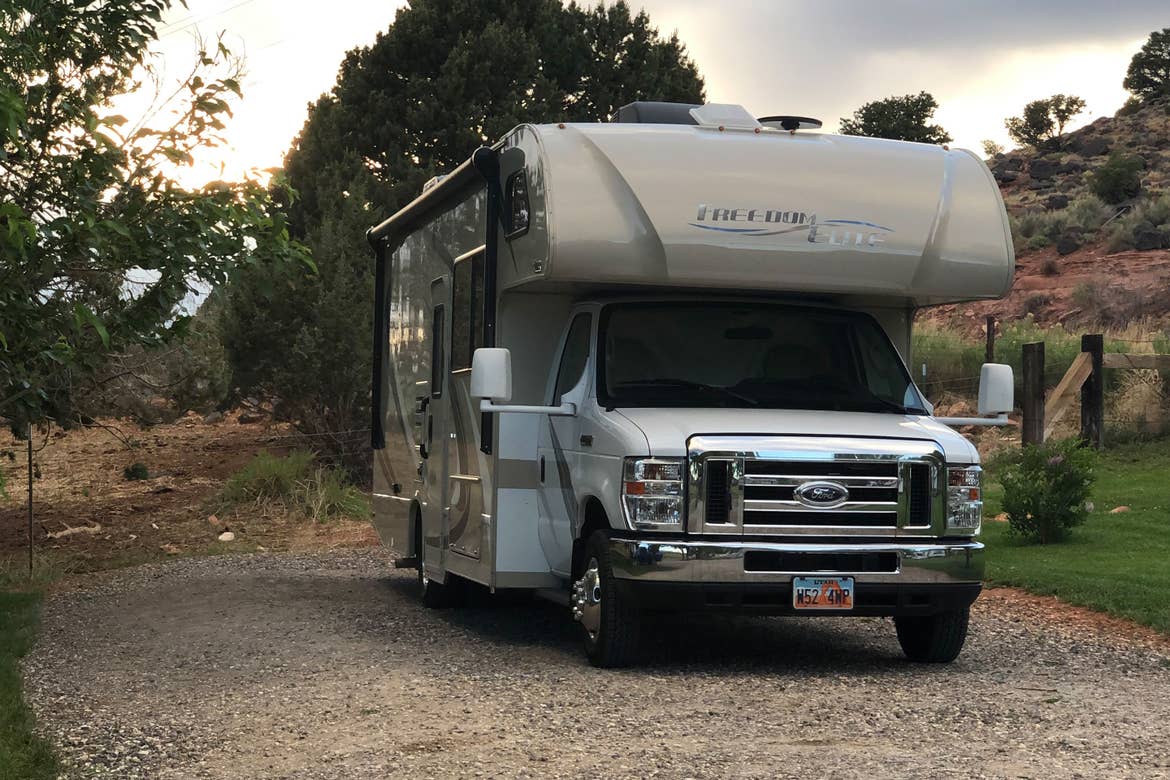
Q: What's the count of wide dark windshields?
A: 1